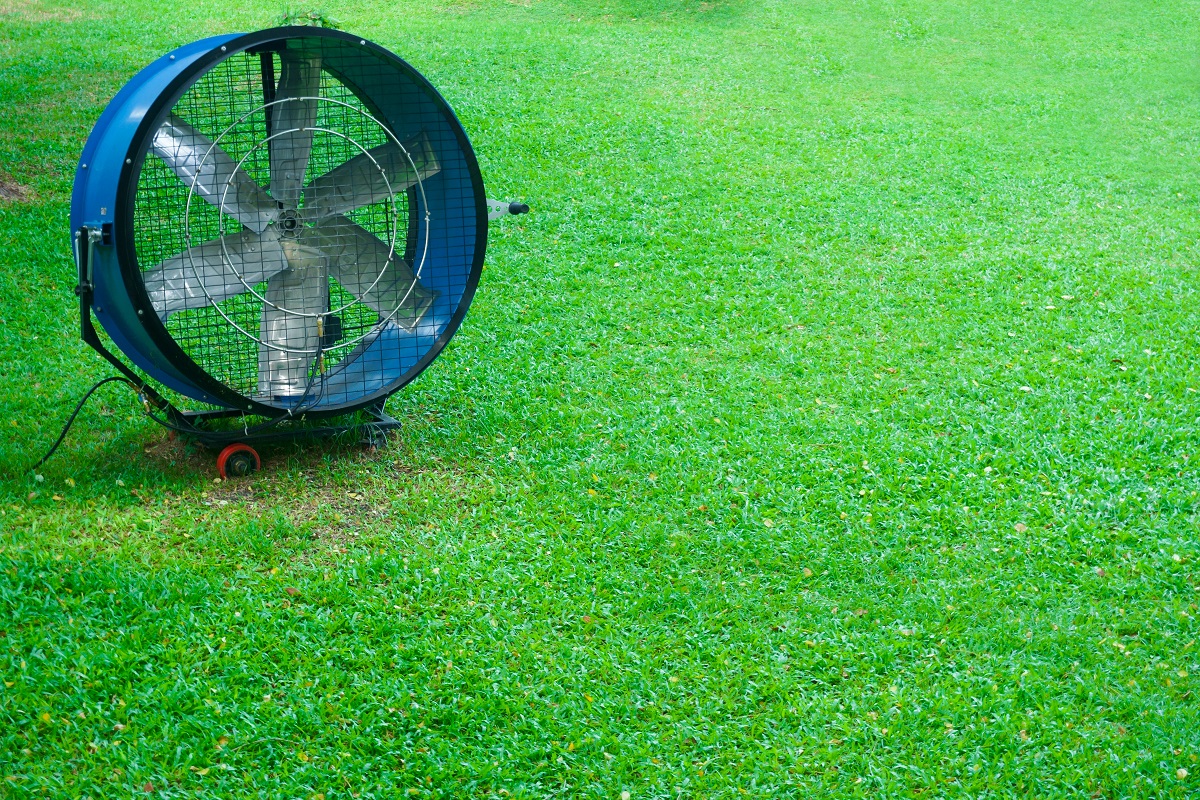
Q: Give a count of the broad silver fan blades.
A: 6